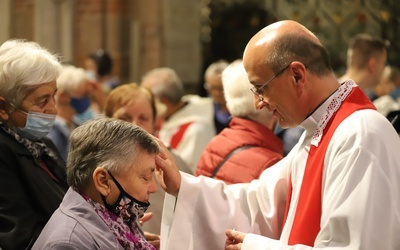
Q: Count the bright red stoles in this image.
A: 2